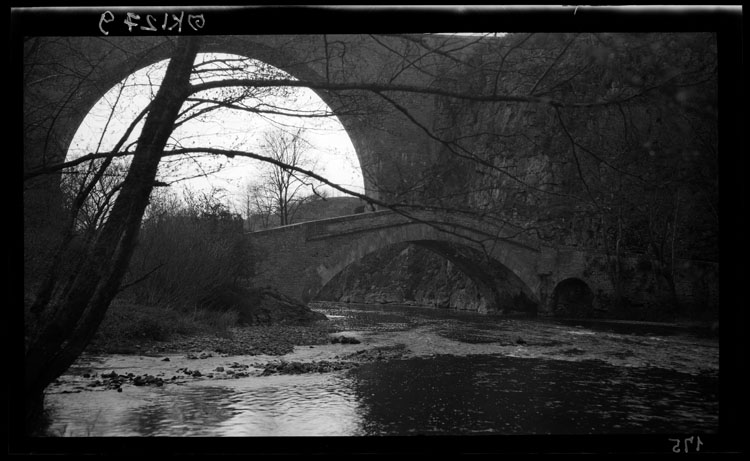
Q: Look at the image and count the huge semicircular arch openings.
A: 1